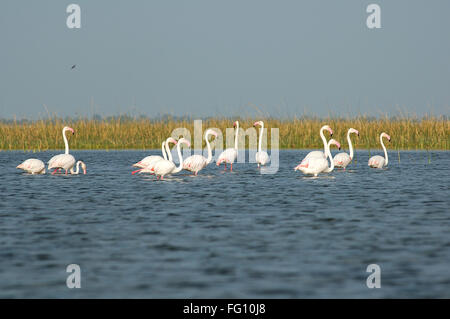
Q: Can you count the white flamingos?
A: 13